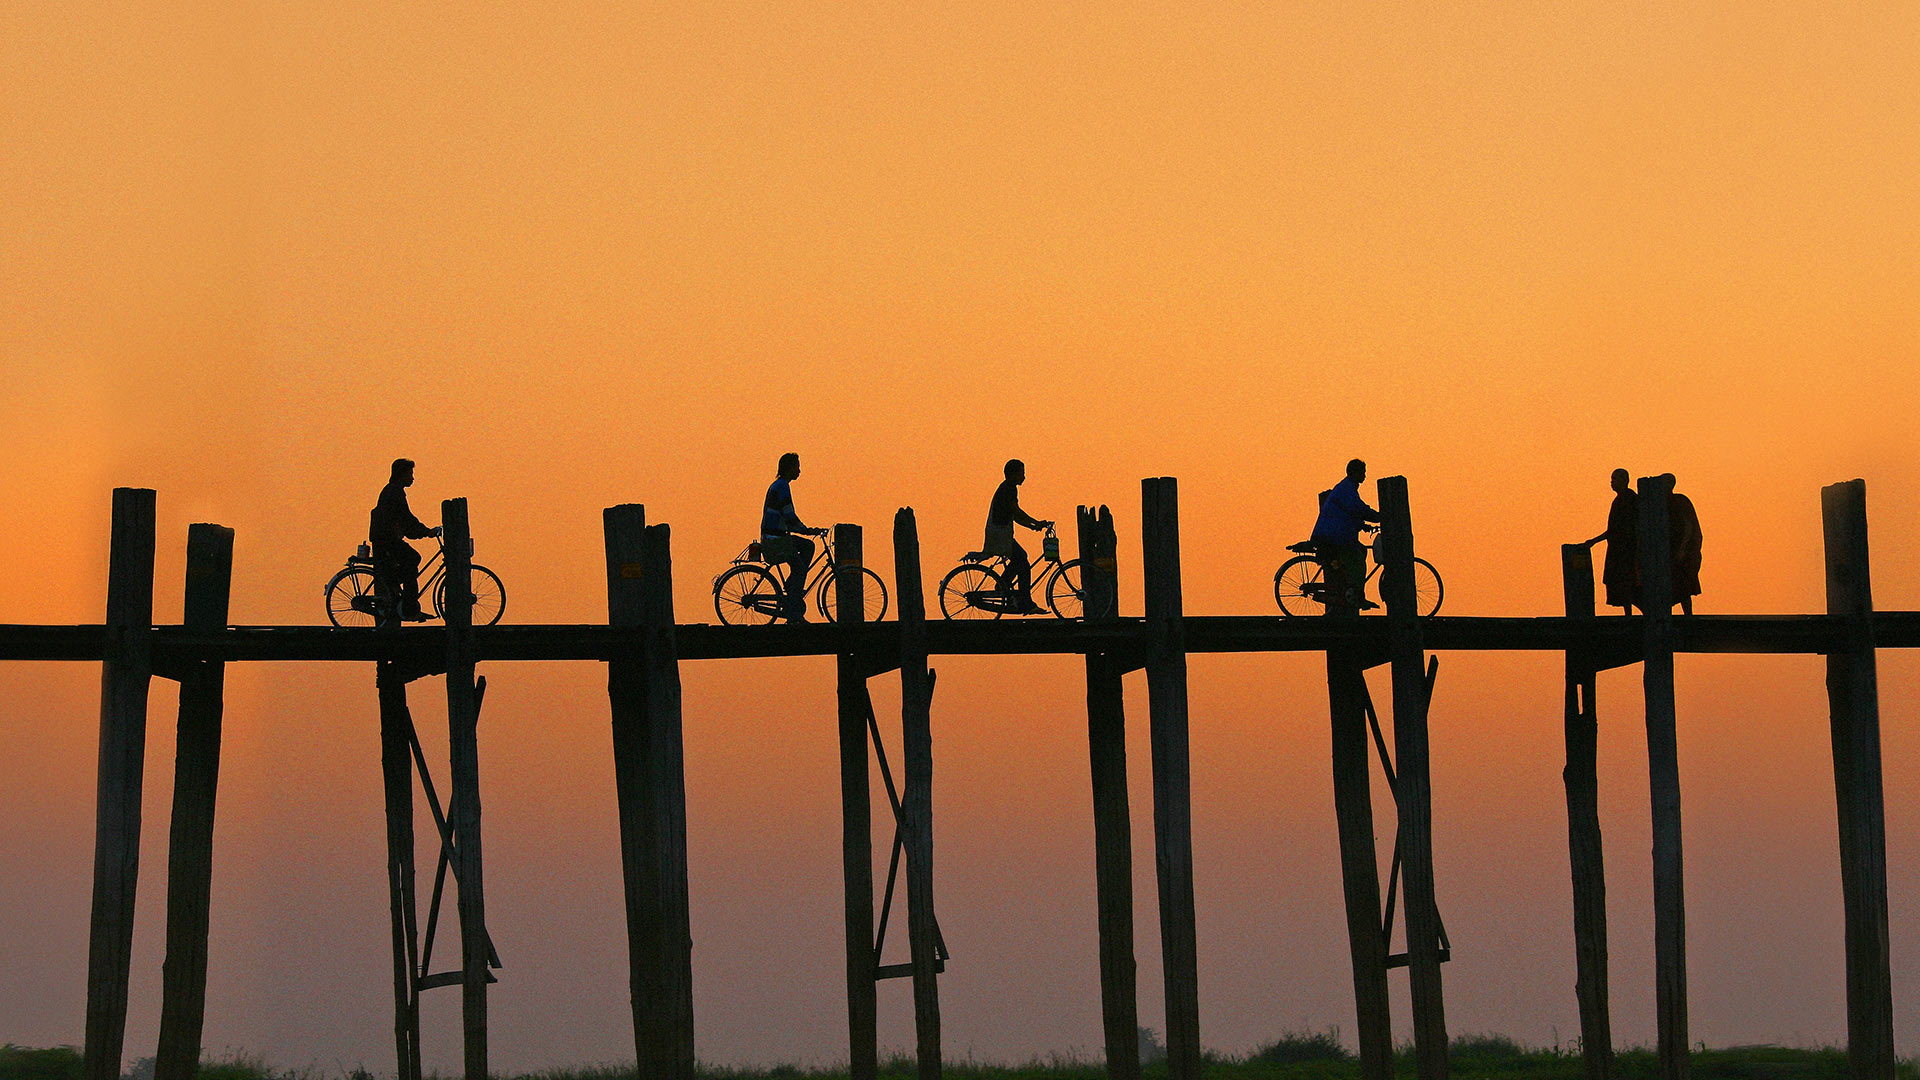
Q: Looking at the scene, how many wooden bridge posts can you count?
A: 15